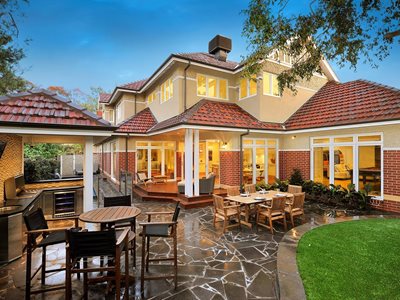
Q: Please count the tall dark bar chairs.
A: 4